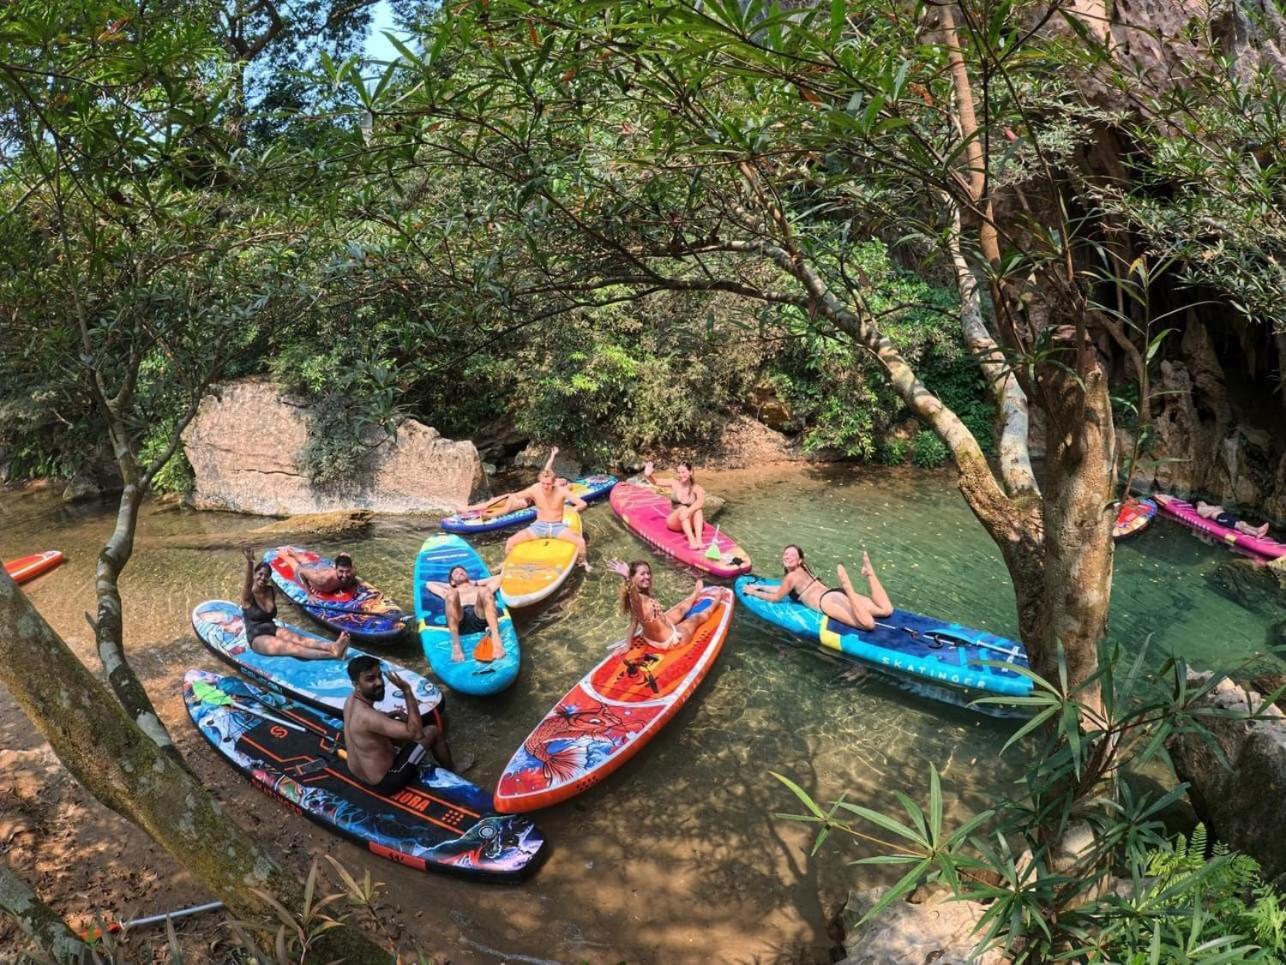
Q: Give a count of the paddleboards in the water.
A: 12